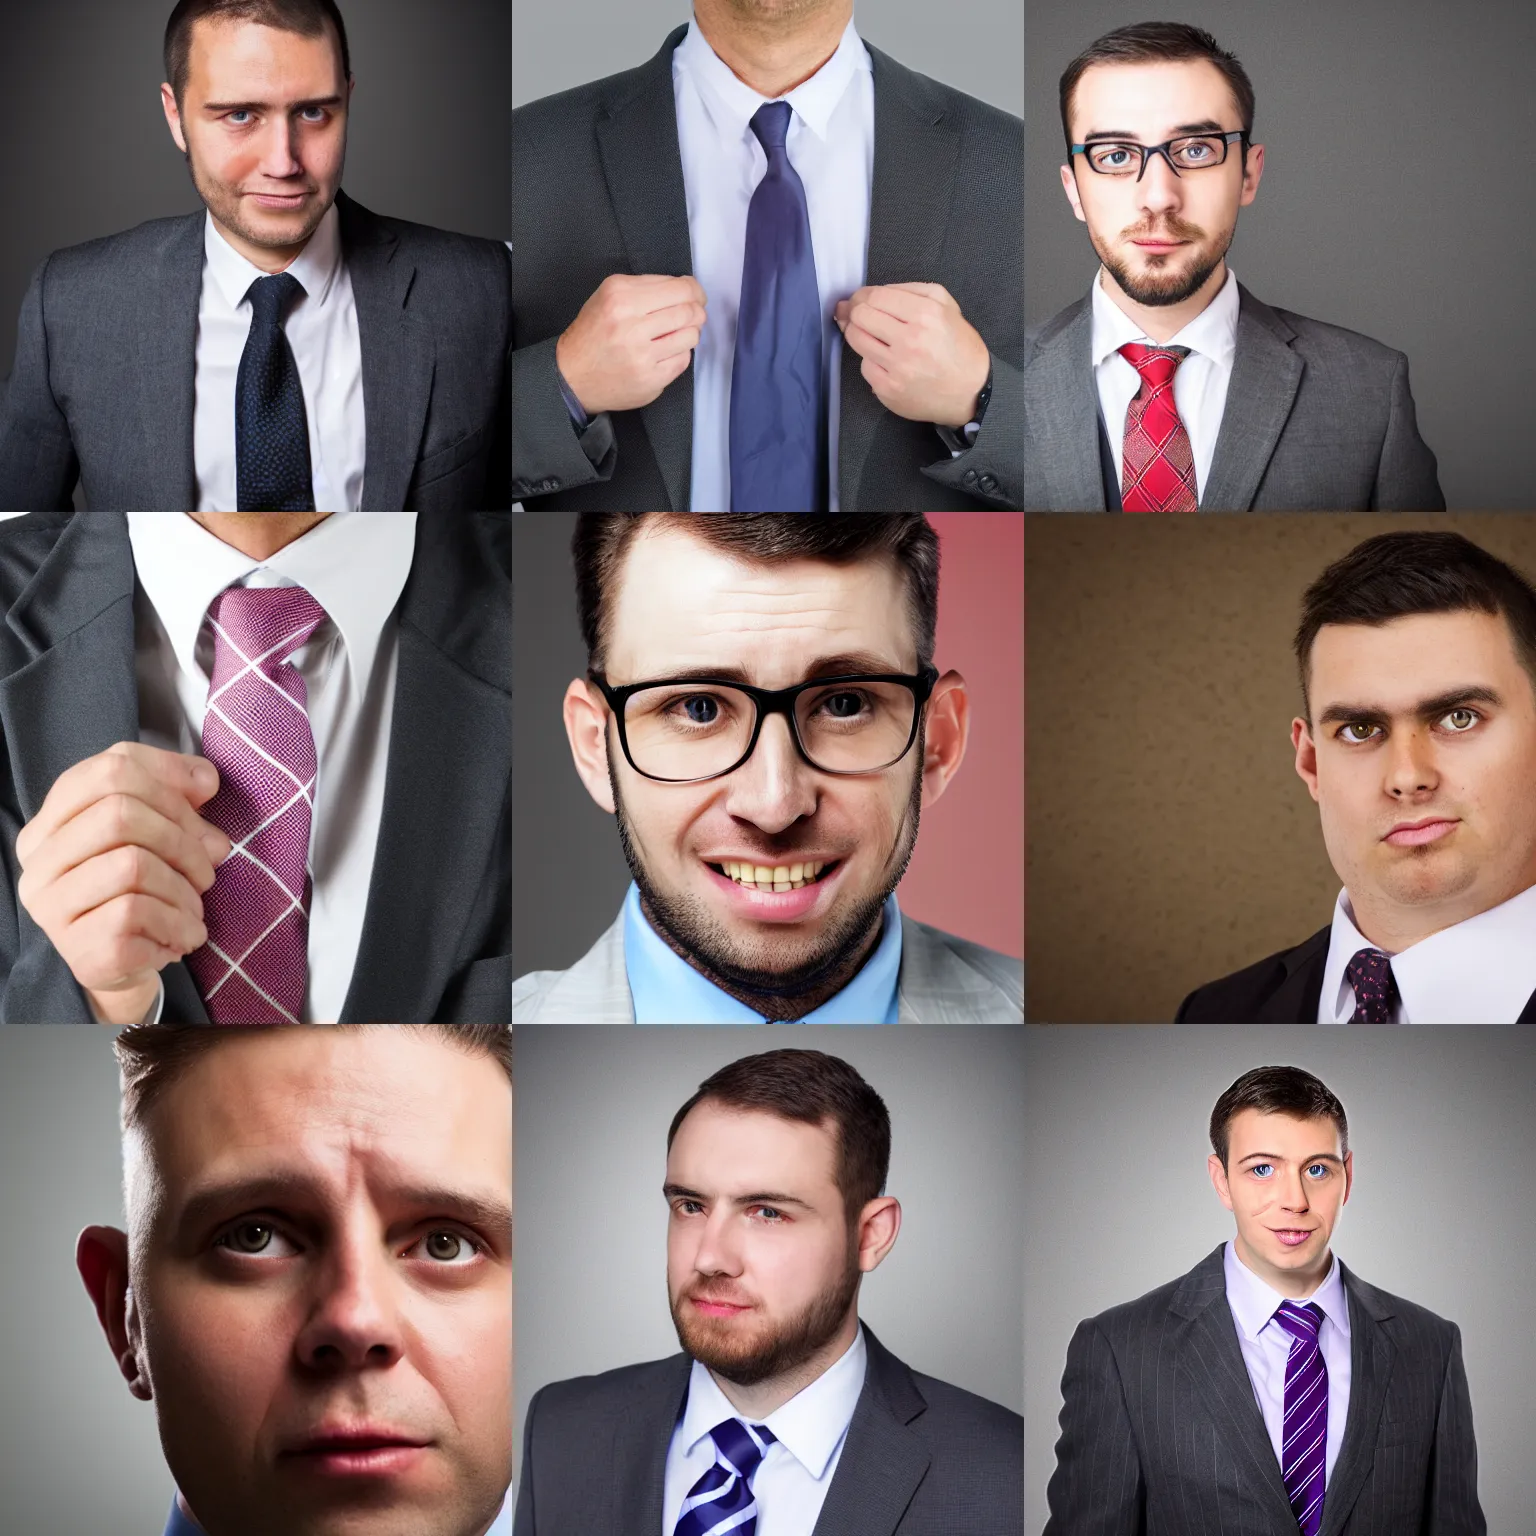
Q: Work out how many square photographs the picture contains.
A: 9